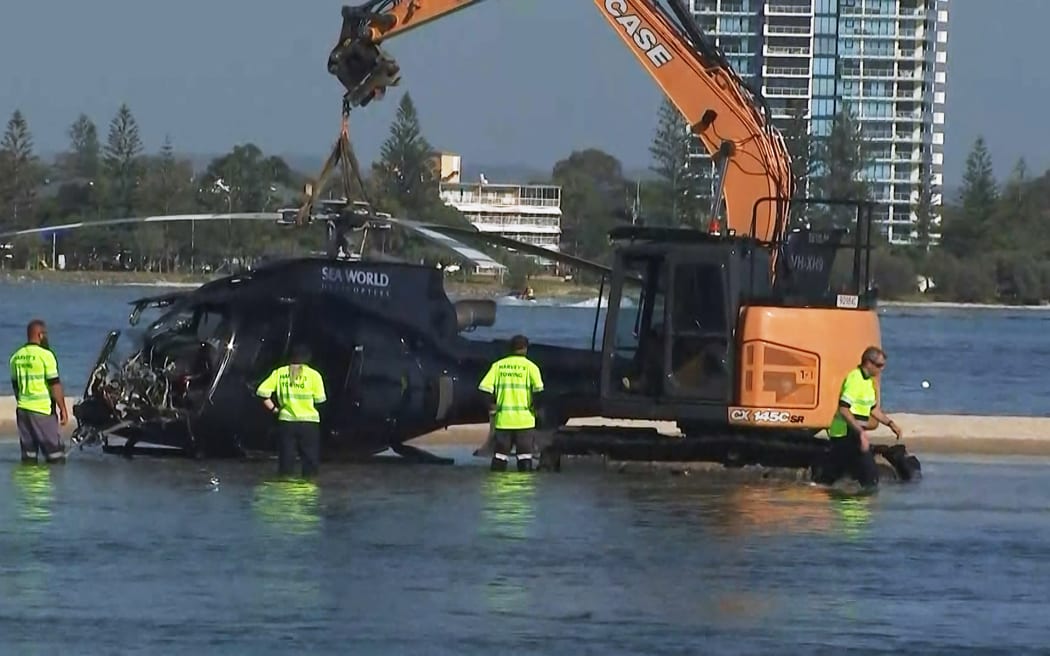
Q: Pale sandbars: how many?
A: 1